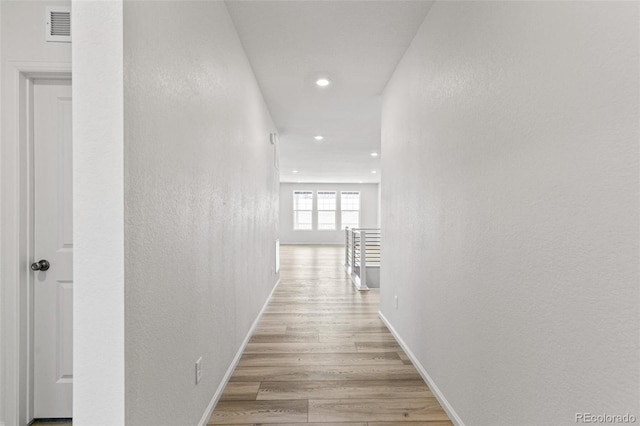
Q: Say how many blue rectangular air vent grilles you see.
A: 0